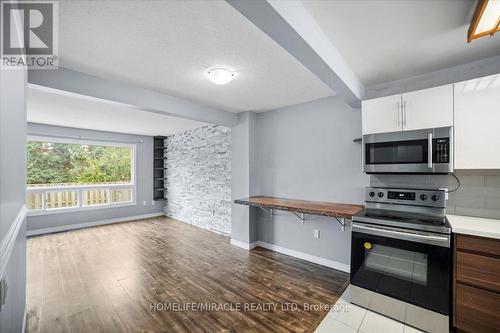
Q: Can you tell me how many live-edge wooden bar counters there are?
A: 1